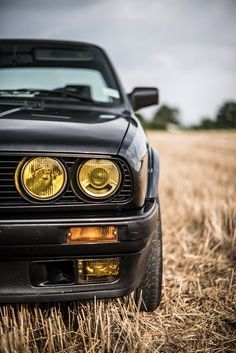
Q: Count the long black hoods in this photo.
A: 1